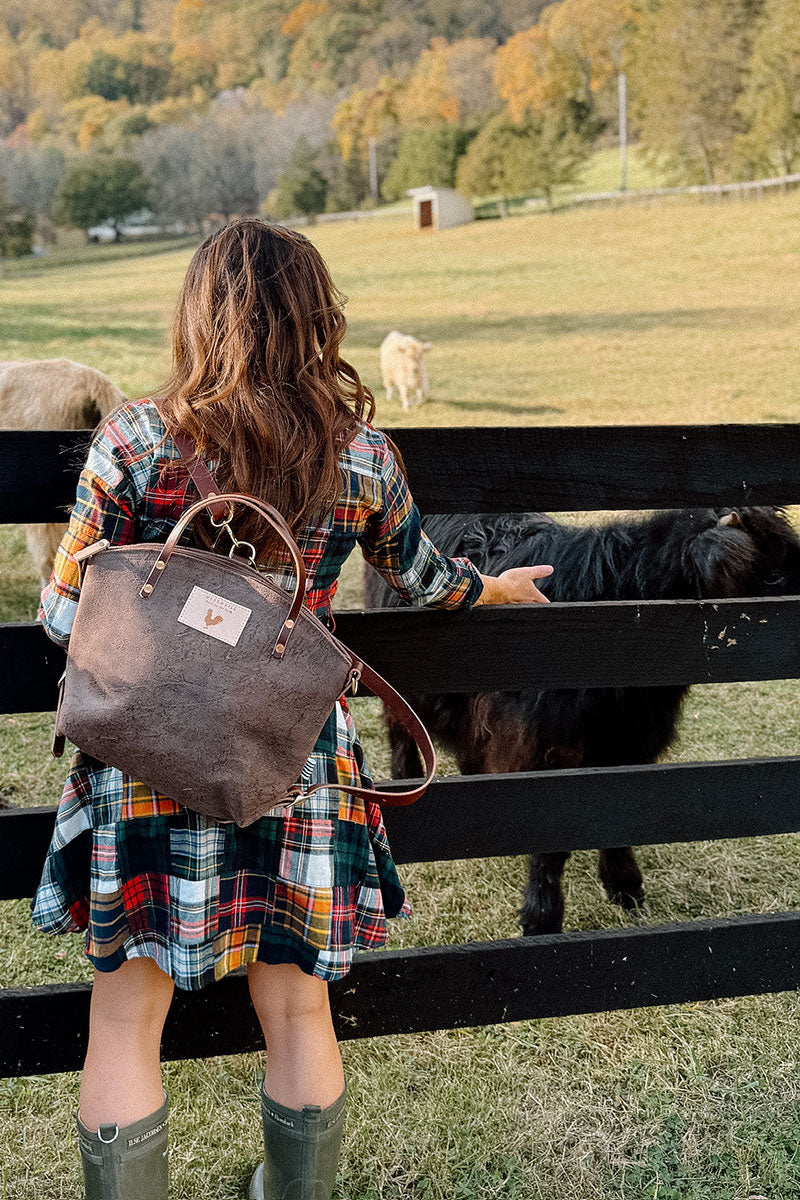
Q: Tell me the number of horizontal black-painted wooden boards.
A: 4